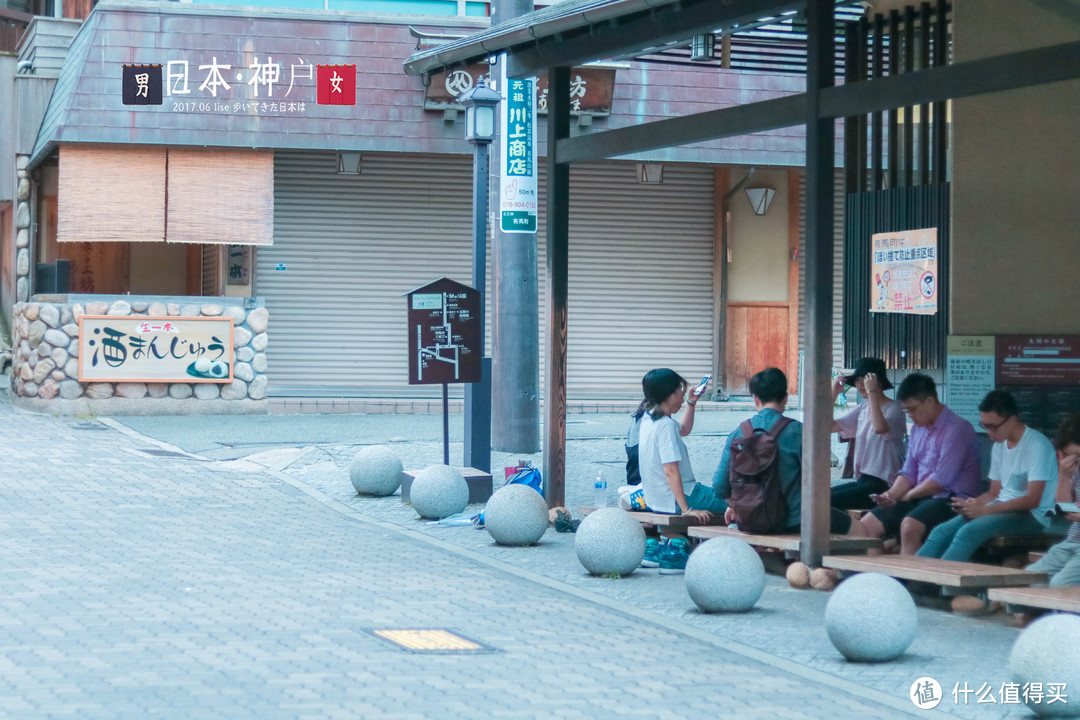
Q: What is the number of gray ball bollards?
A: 7